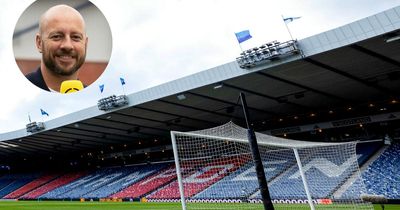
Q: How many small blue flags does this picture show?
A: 5